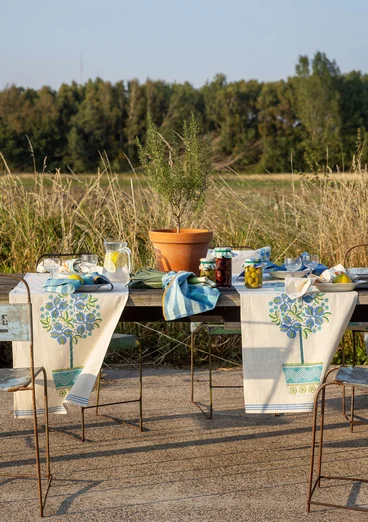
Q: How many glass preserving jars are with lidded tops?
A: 3